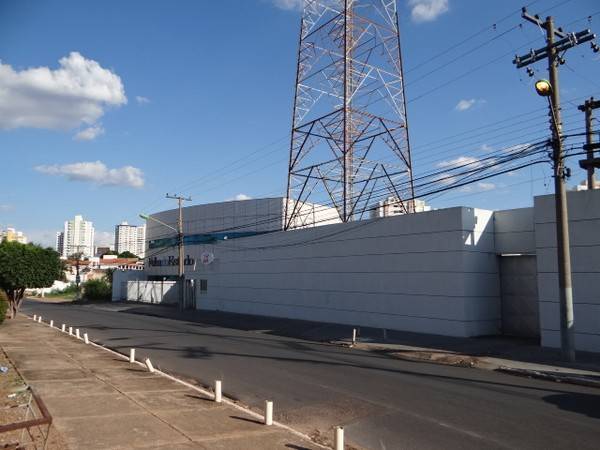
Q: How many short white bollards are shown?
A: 12